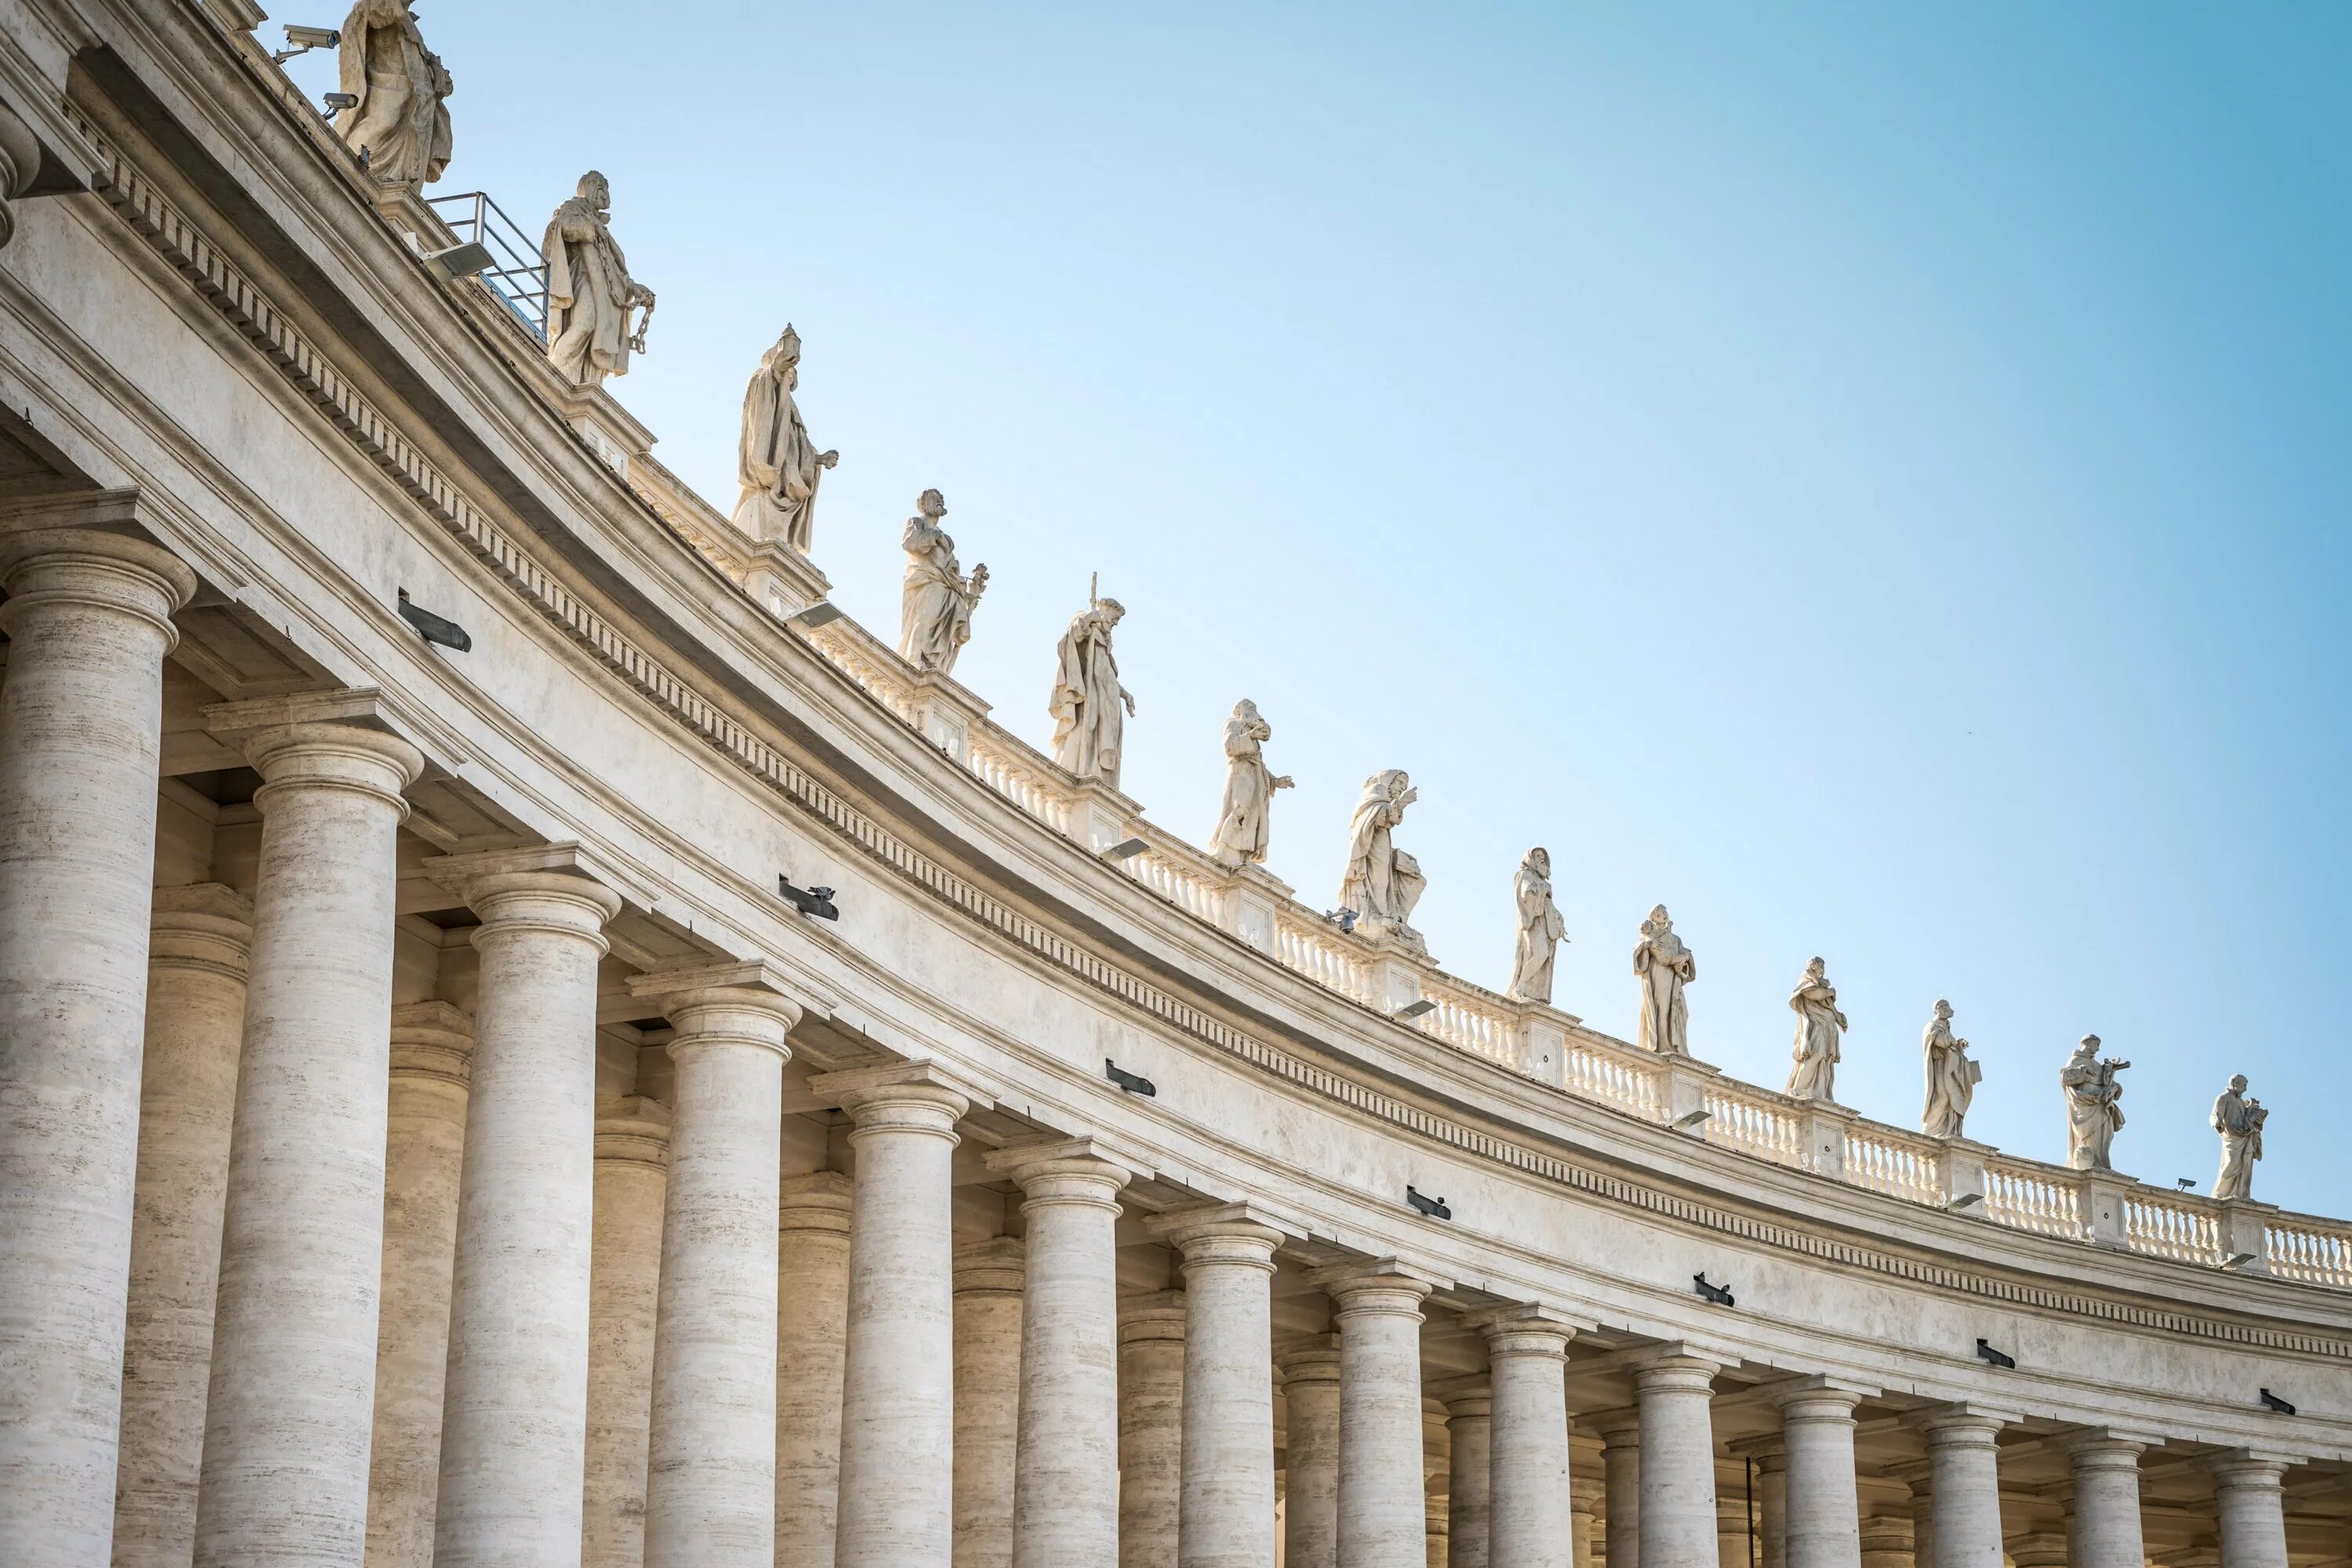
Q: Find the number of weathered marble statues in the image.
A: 13